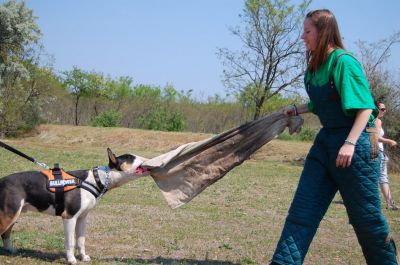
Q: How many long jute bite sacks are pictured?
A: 1